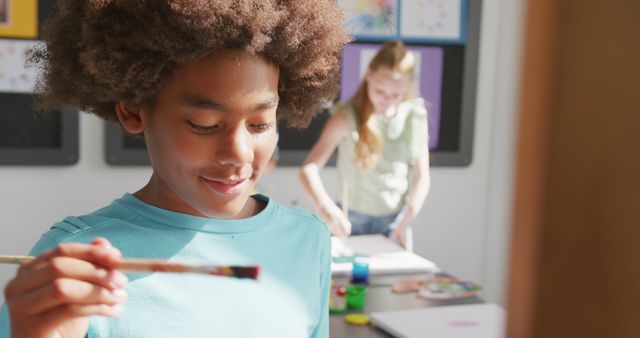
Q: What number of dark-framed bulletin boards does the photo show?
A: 2